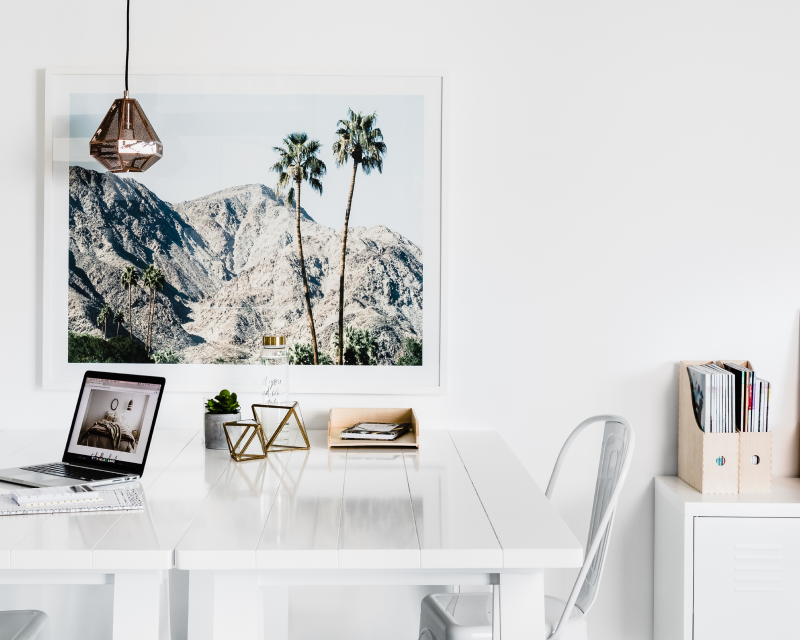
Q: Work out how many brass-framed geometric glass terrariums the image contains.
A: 2